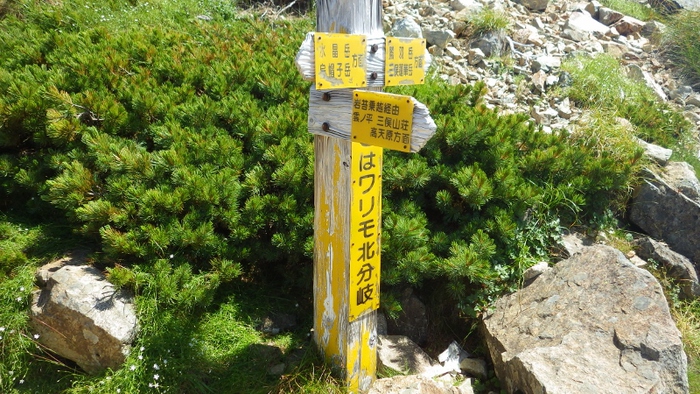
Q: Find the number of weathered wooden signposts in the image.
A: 1